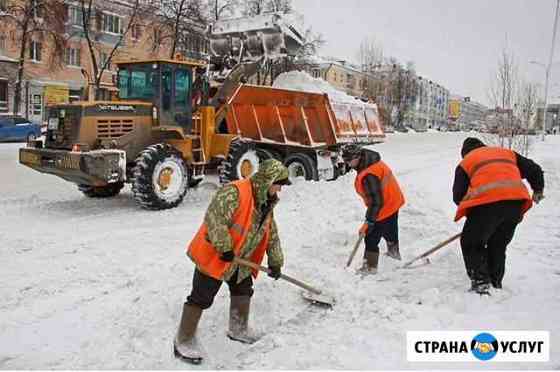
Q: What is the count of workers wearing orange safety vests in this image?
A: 3